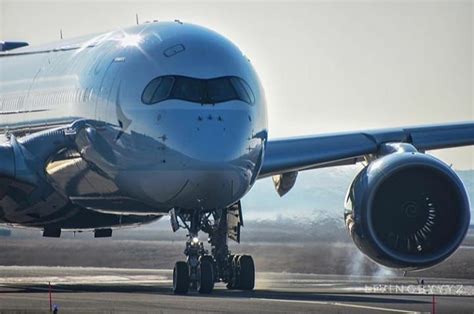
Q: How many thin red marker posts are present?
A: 2